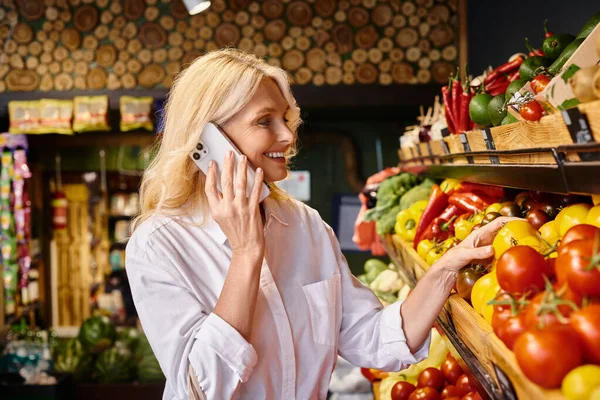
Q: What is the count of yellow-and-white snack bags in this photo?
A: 4